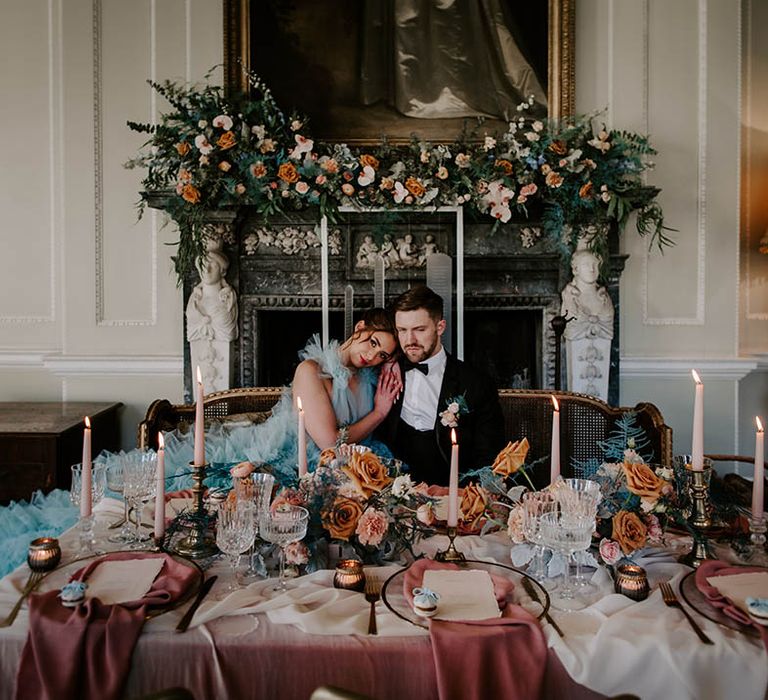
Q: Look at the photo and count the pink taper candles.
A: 8